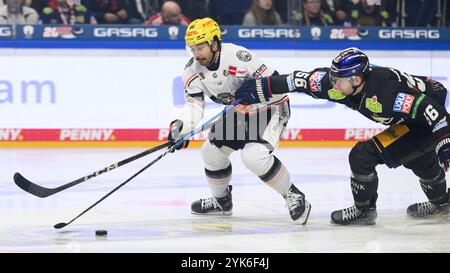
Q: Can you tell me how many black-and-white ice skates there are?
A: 4